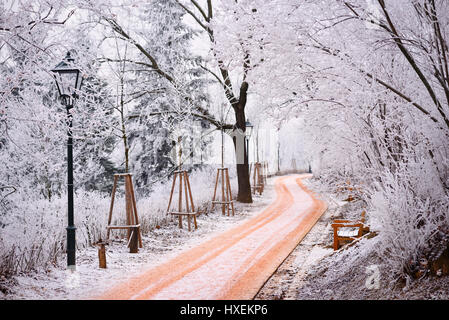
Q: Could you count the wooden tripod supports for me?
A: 4